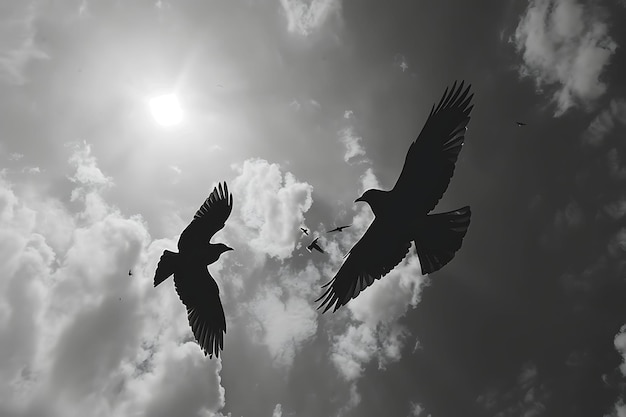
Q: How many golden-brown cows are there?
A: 0